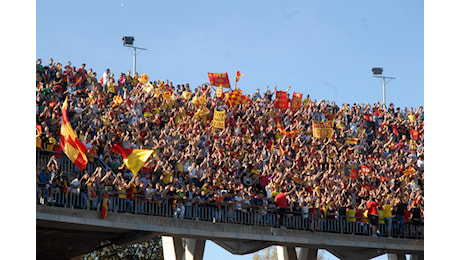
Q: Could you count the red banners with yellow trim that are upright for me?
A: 3